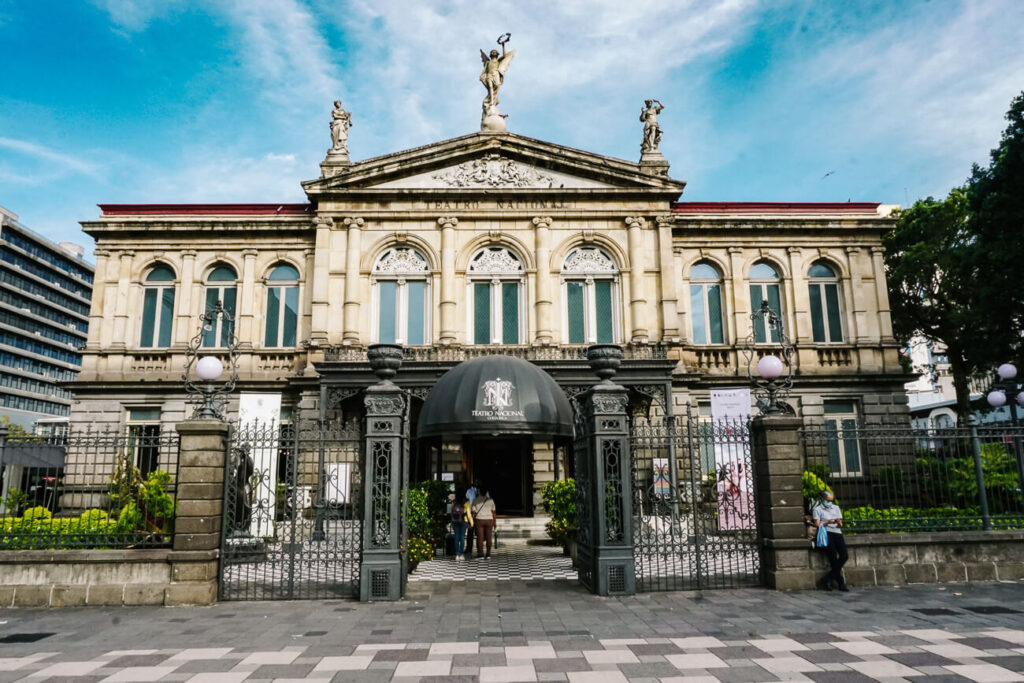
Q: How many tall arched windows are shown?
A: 9